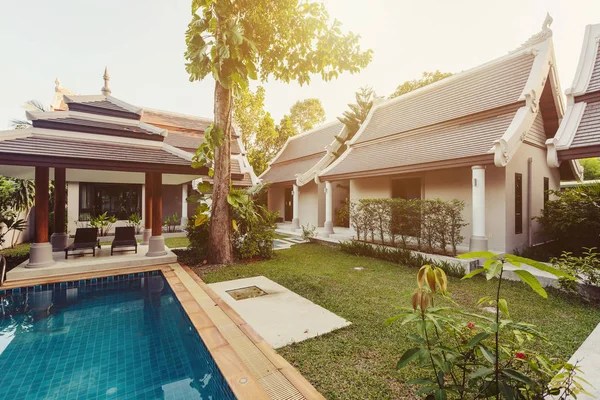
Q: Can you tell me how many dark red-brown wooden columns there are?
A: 4